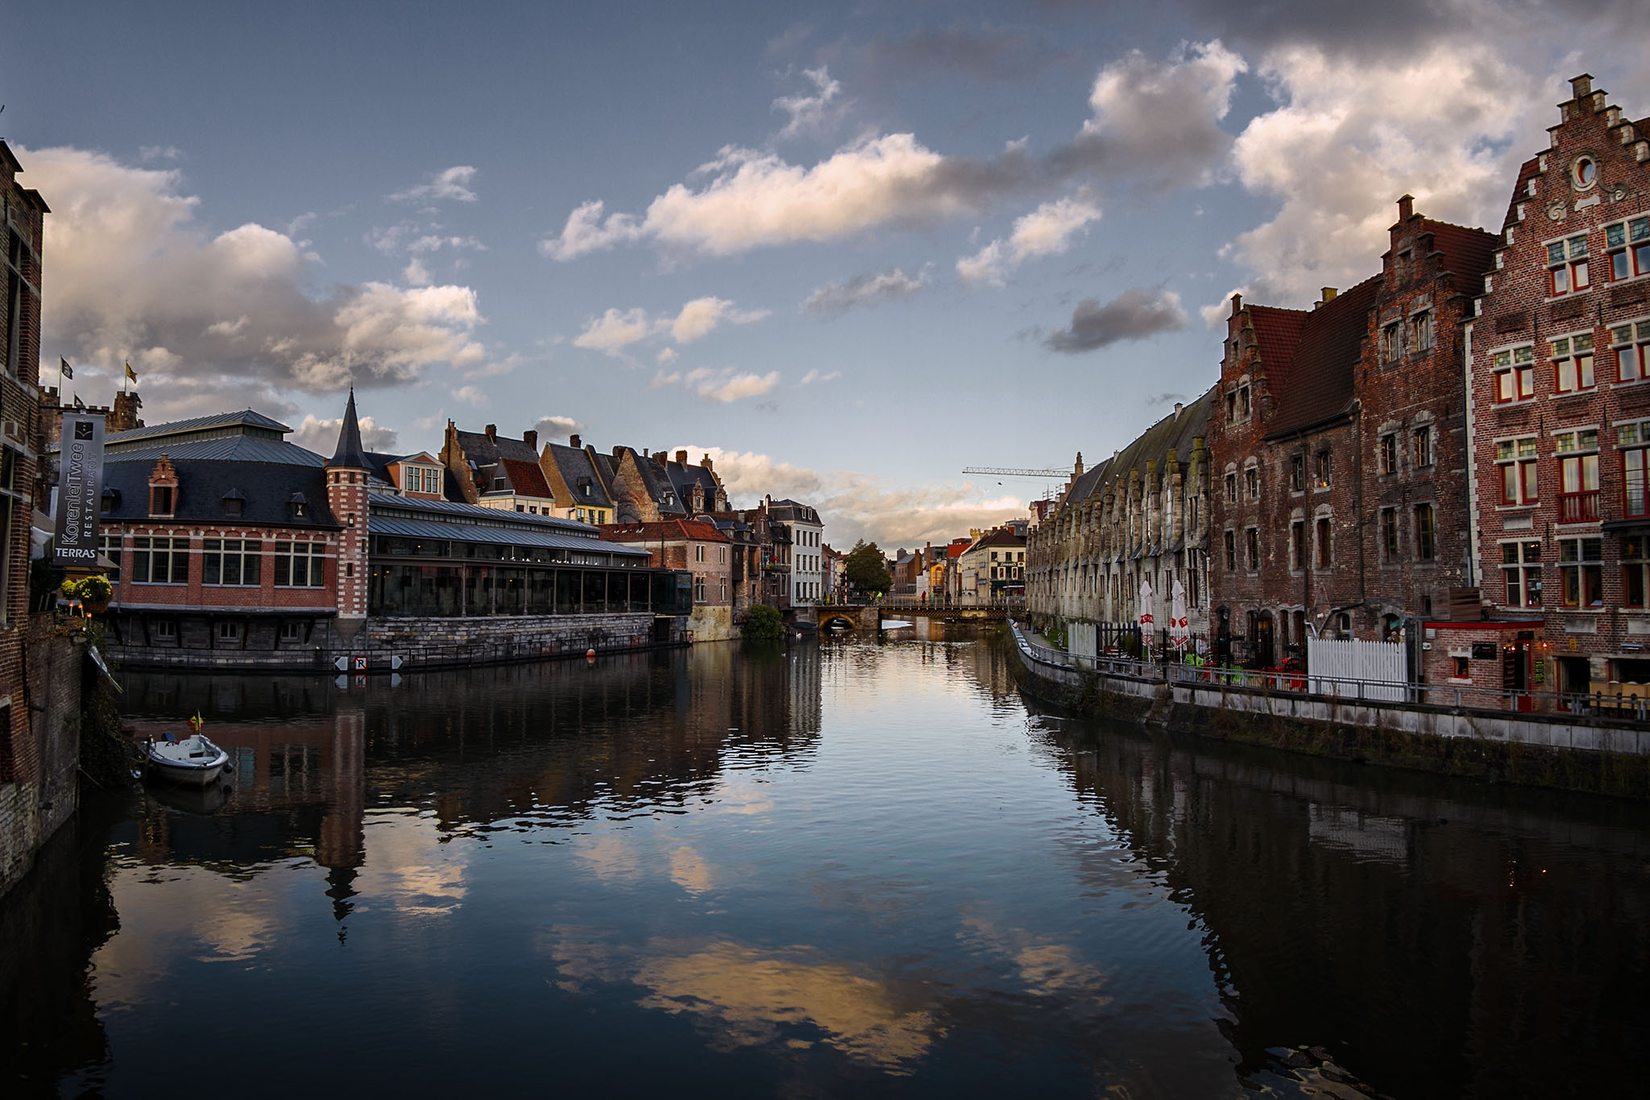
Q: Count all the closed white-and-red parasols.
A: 2